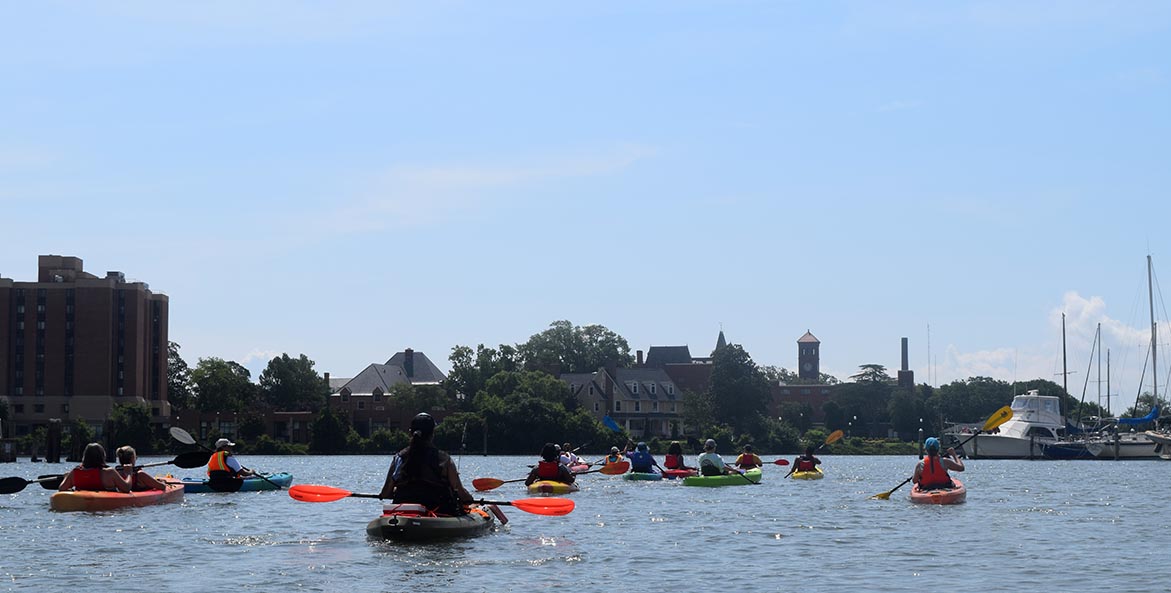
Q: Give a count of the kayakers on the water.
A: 14